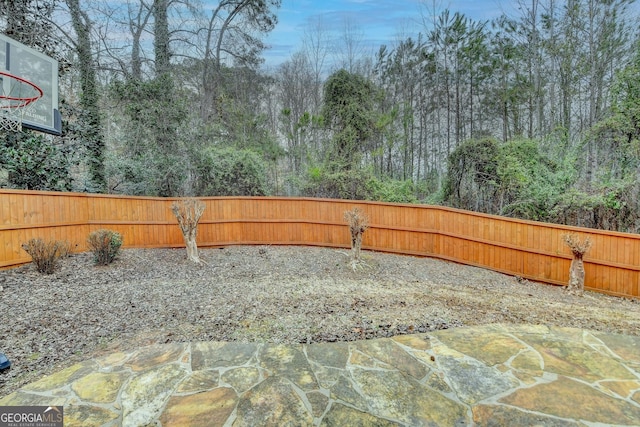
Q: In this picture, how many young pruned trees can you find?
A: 3